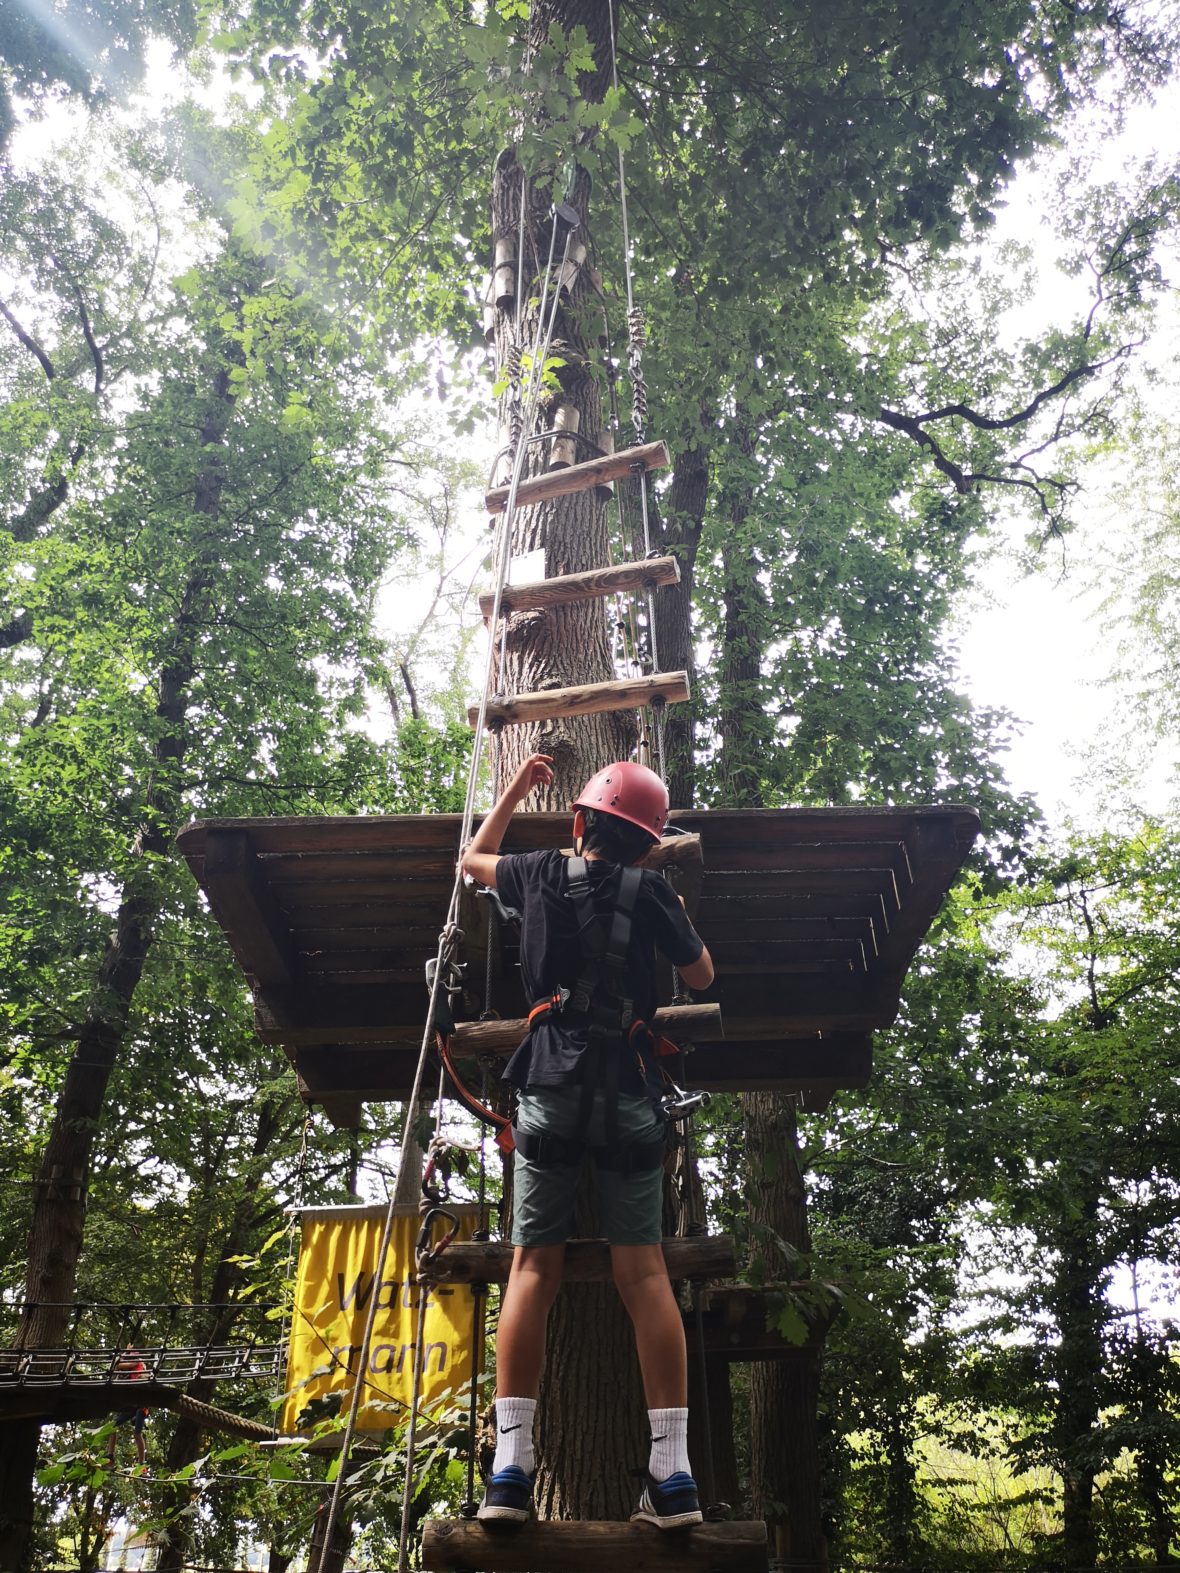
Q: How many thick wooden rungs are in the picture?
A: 7